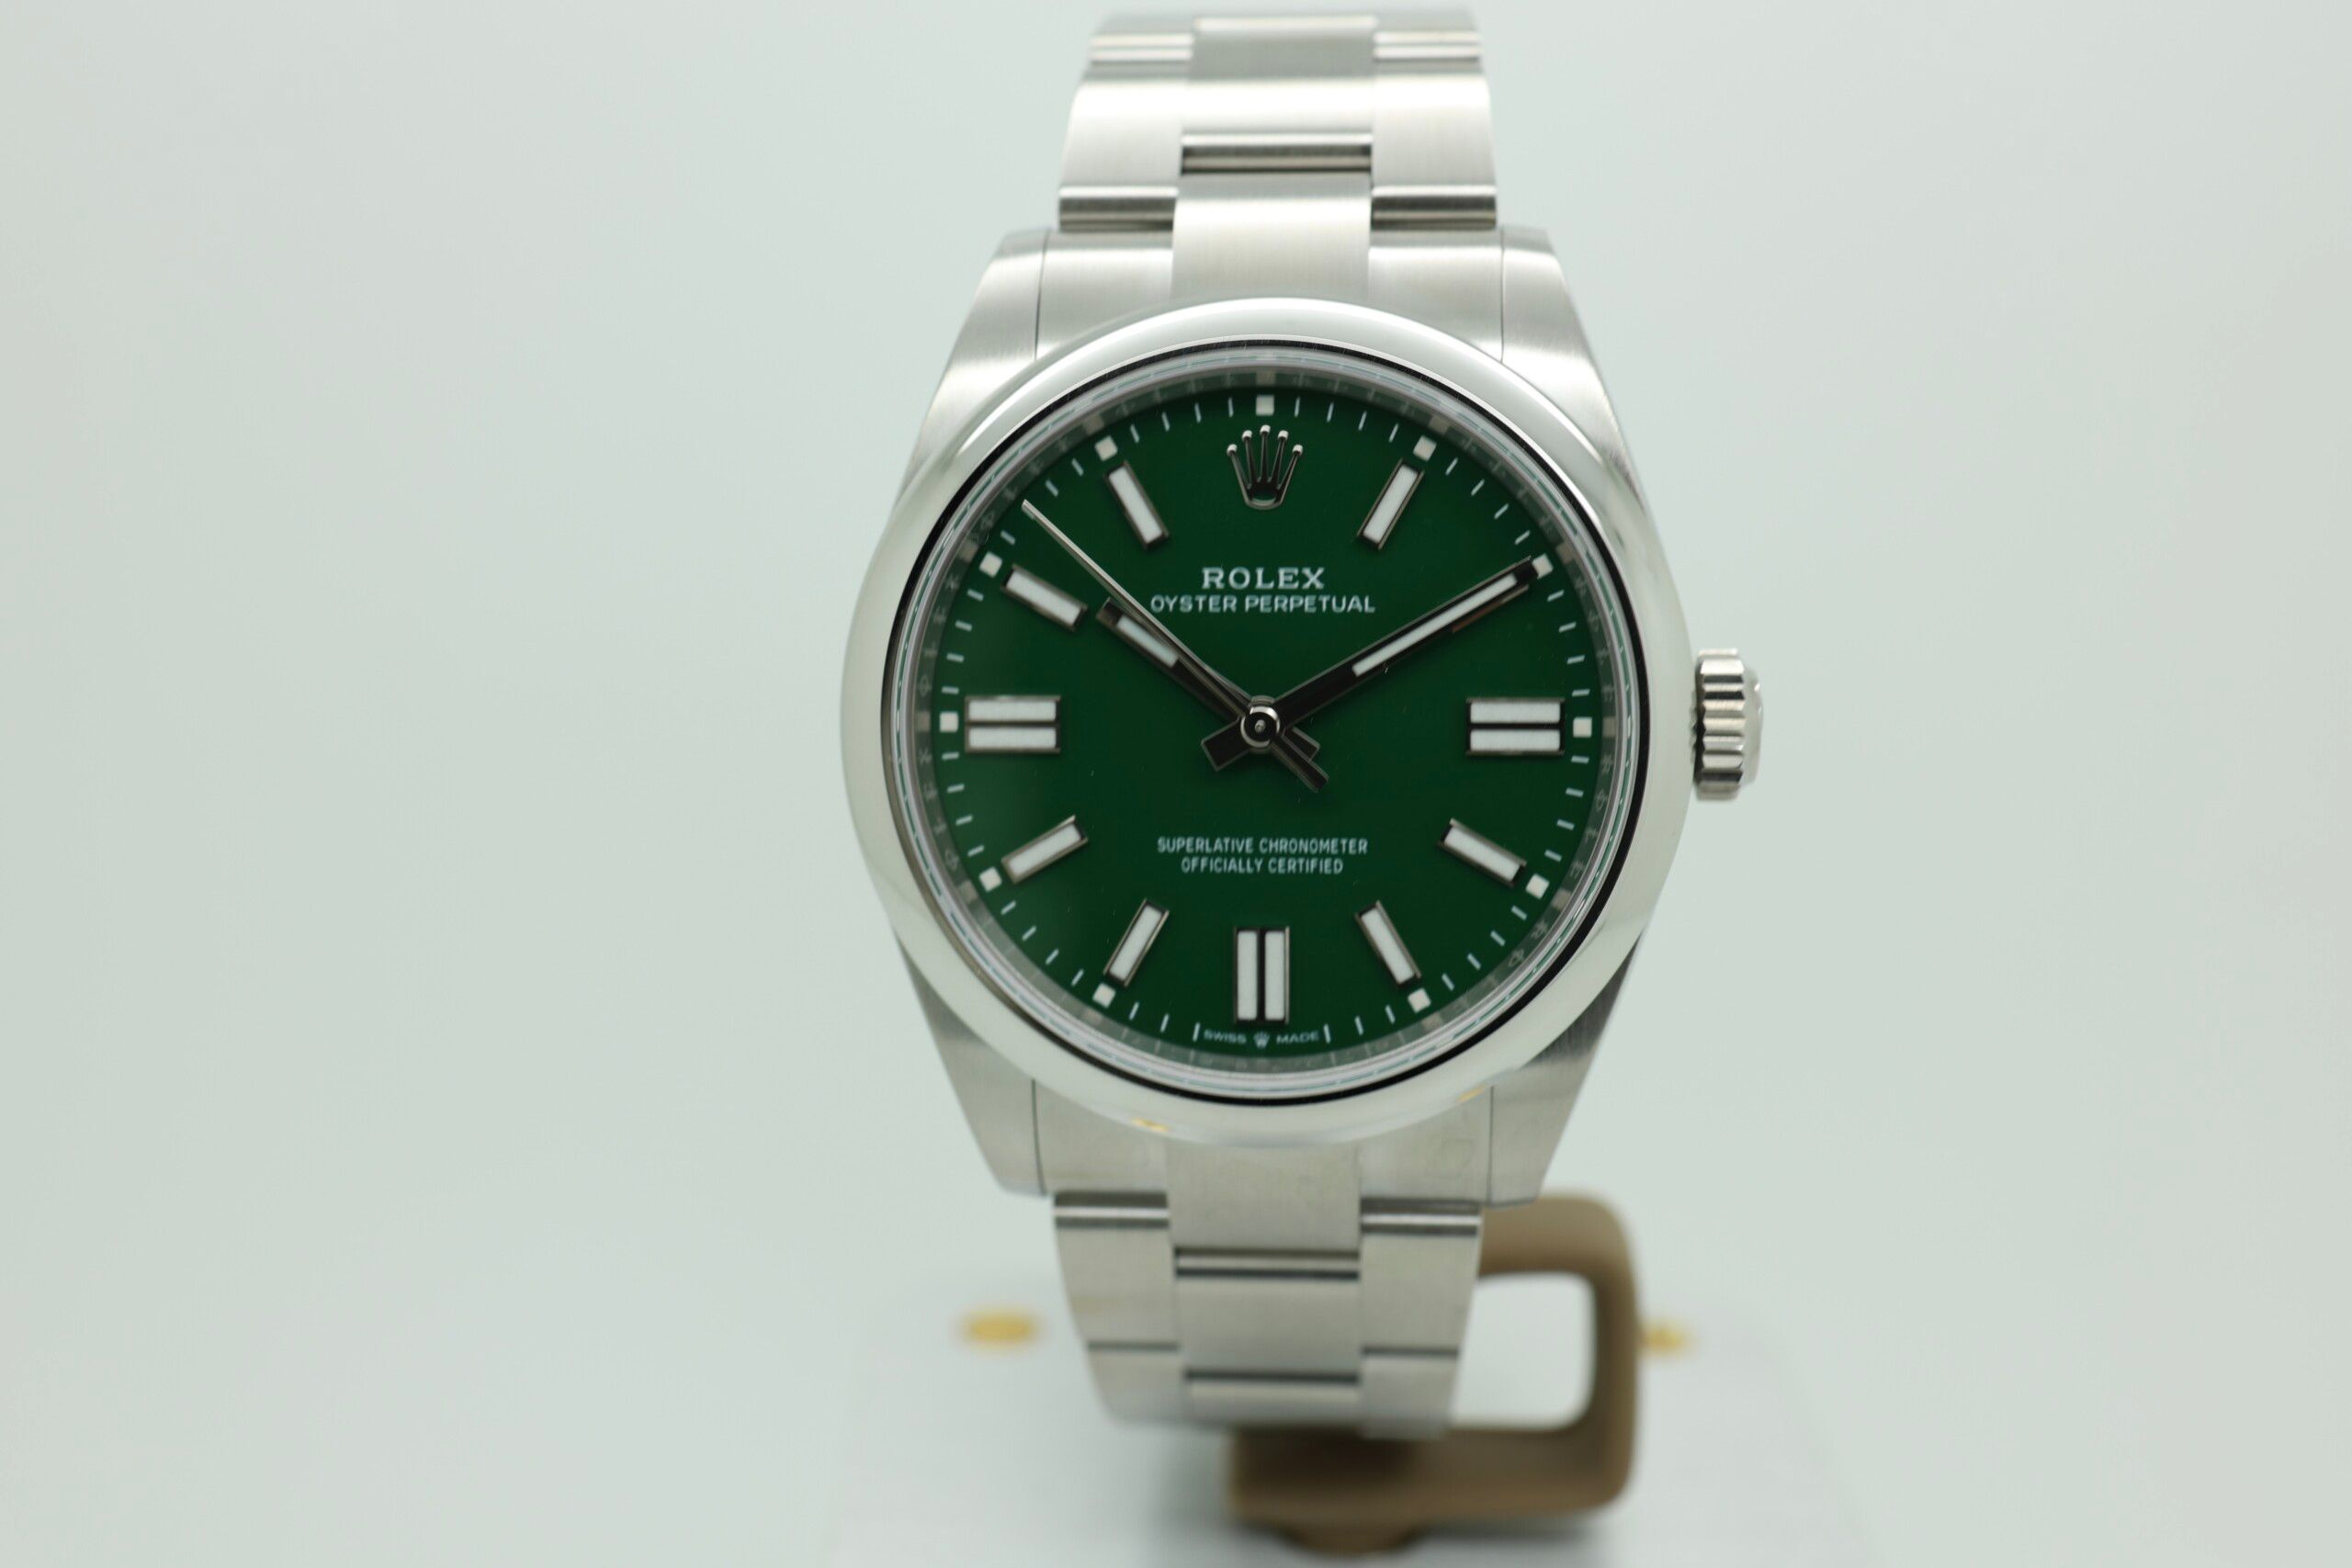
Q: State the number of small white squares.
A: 11